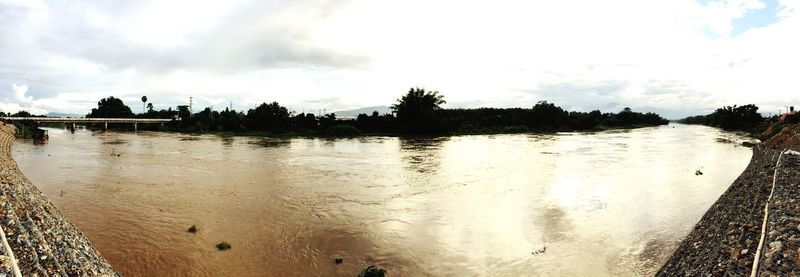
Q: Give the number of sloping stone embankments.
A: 2